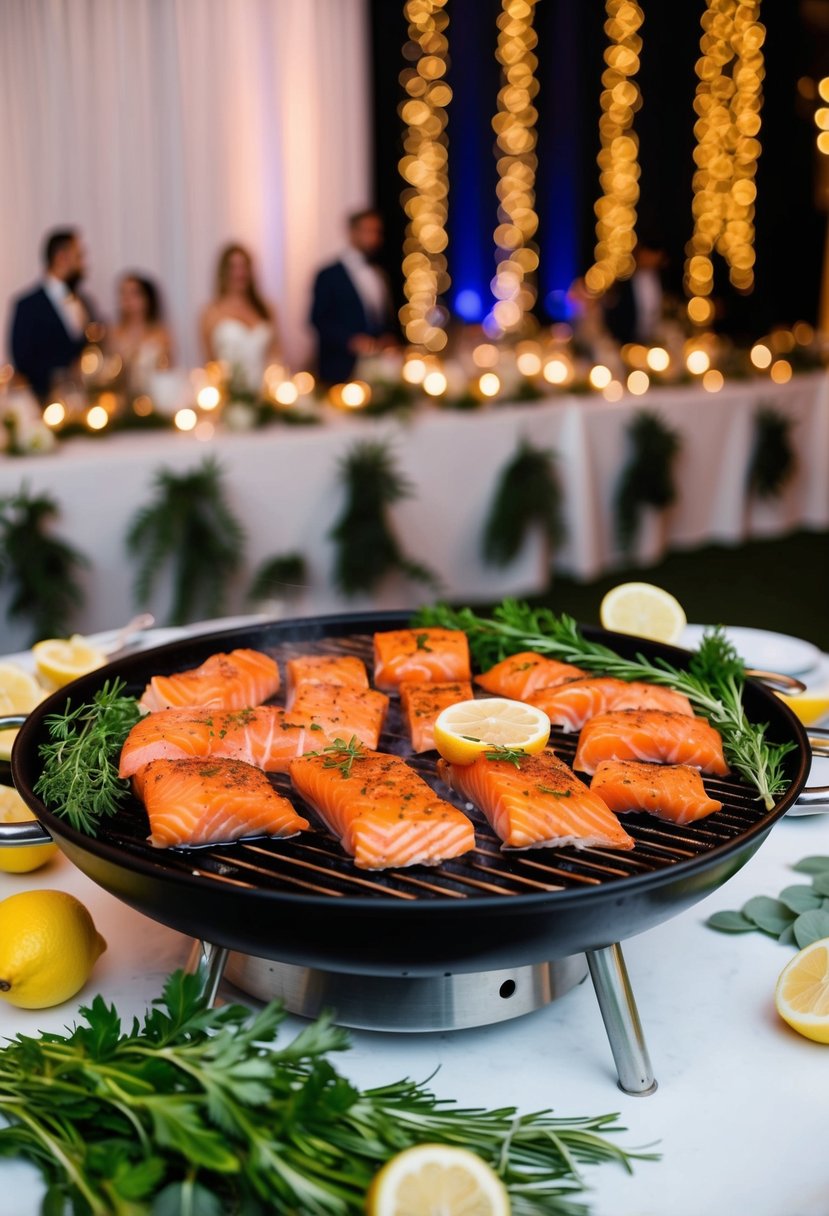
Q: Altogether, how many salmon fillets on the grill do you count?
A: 13